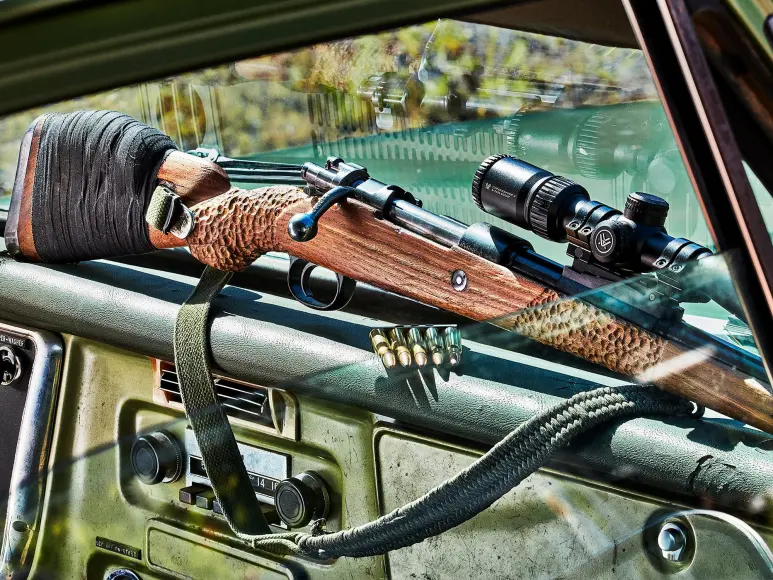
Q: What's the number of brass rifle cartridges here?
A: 5